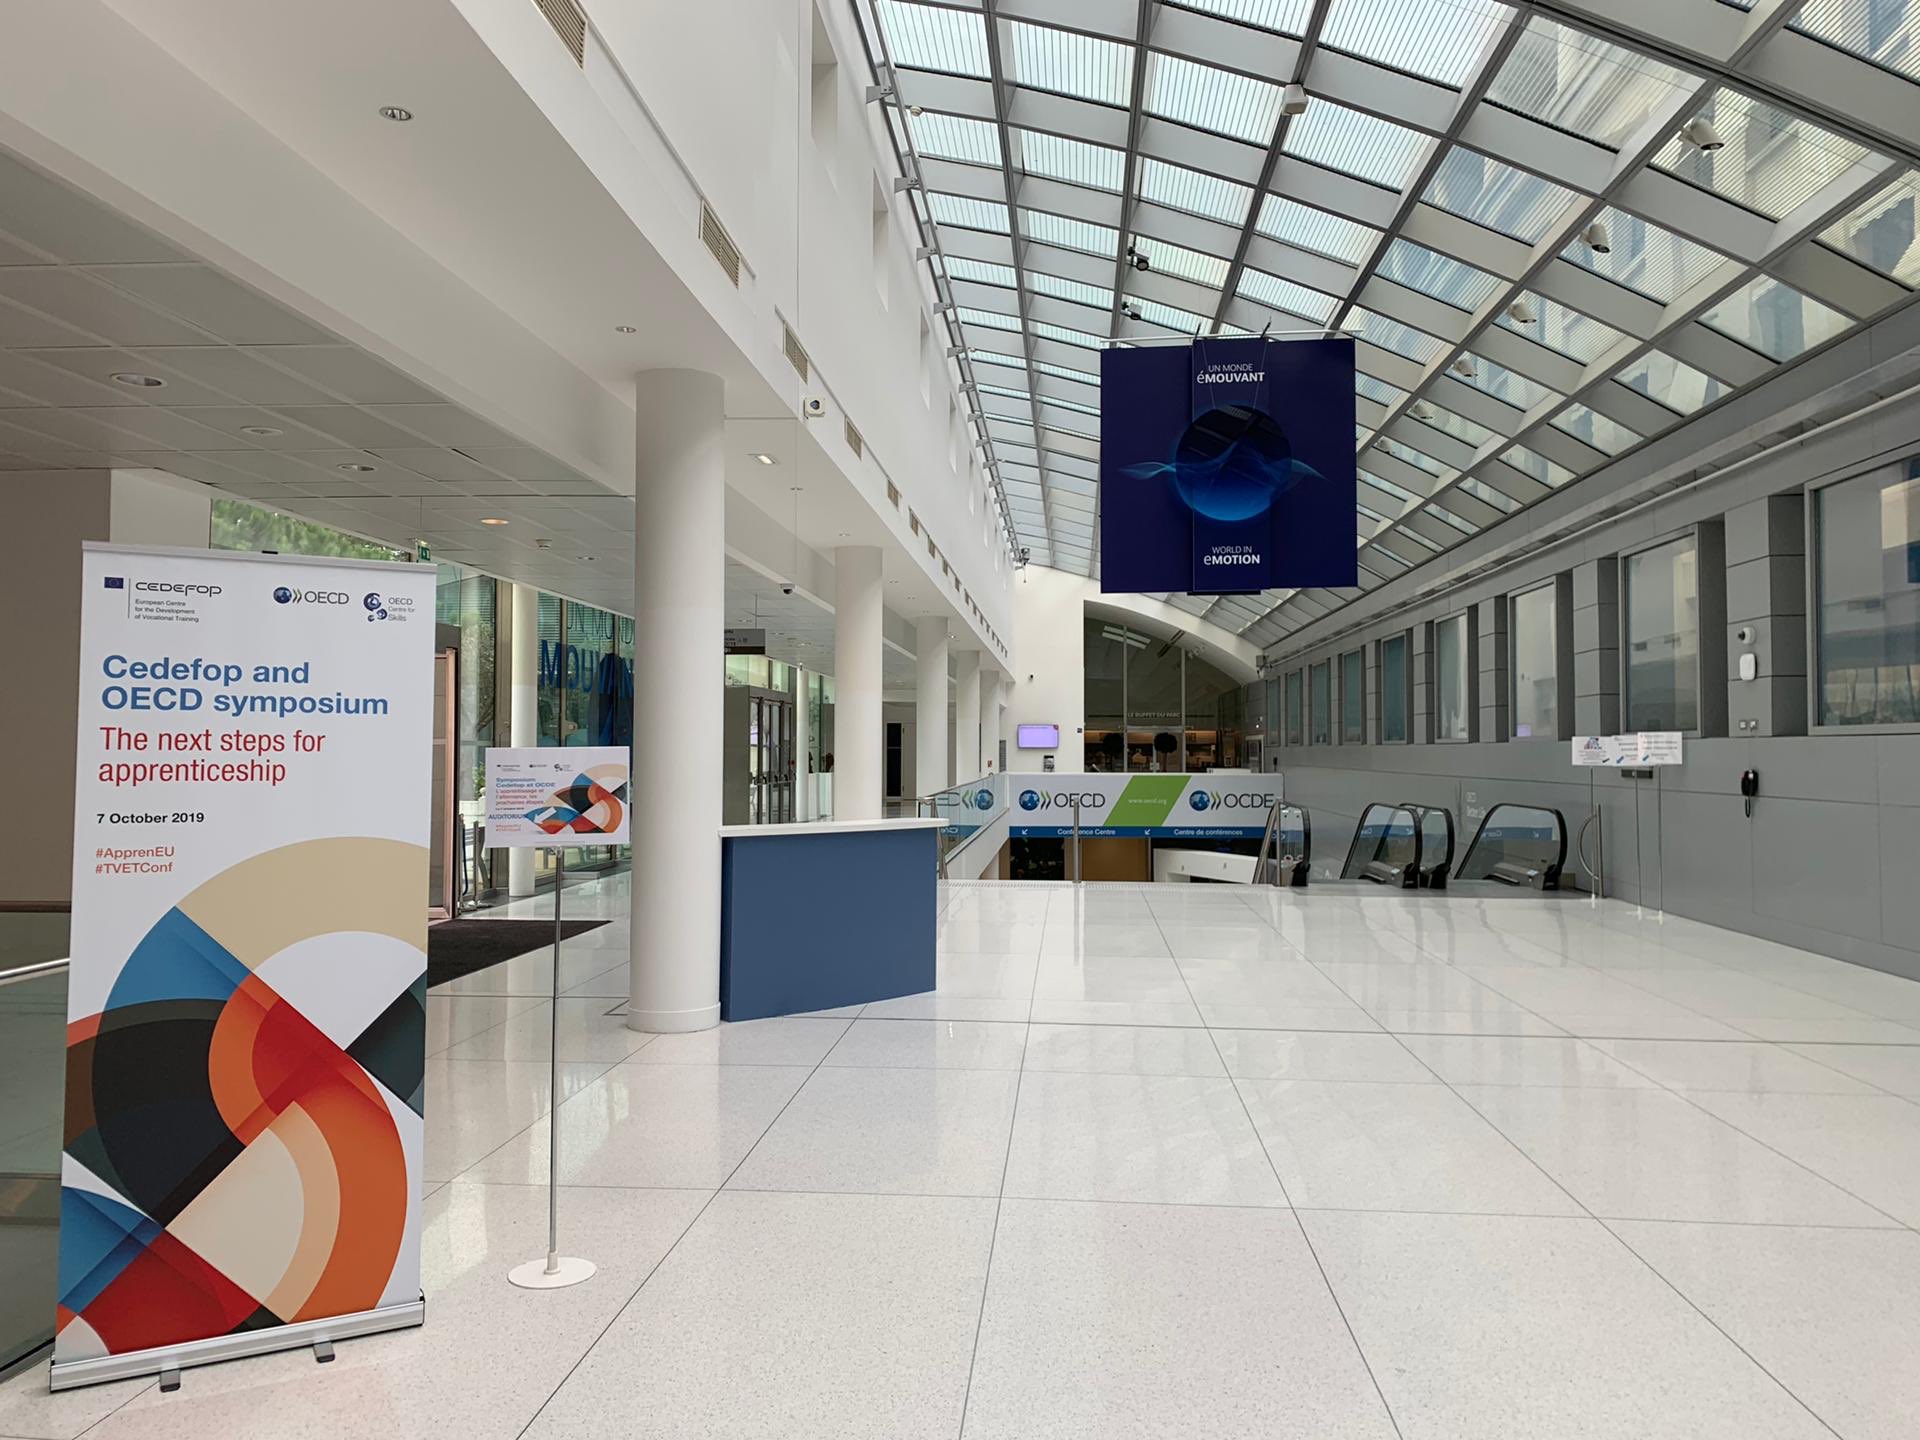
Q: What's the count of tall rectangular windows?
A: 9